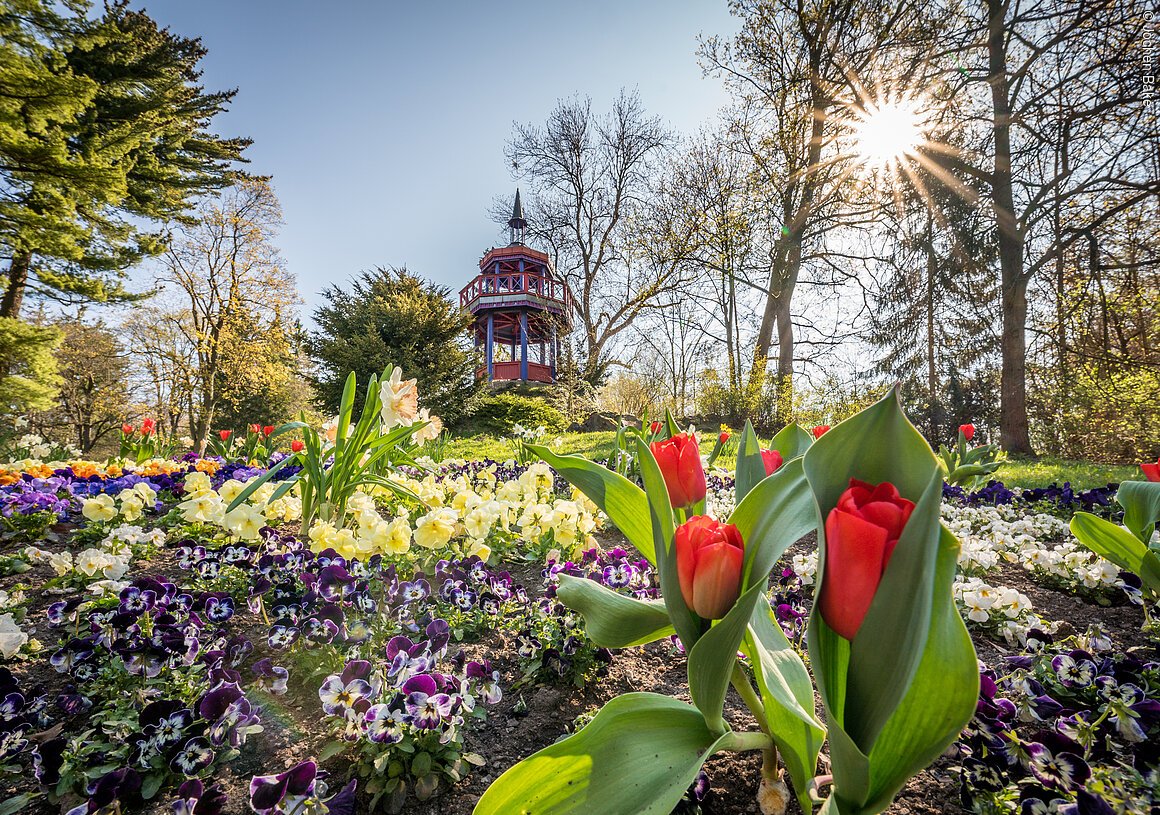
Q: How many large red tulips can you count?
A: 3